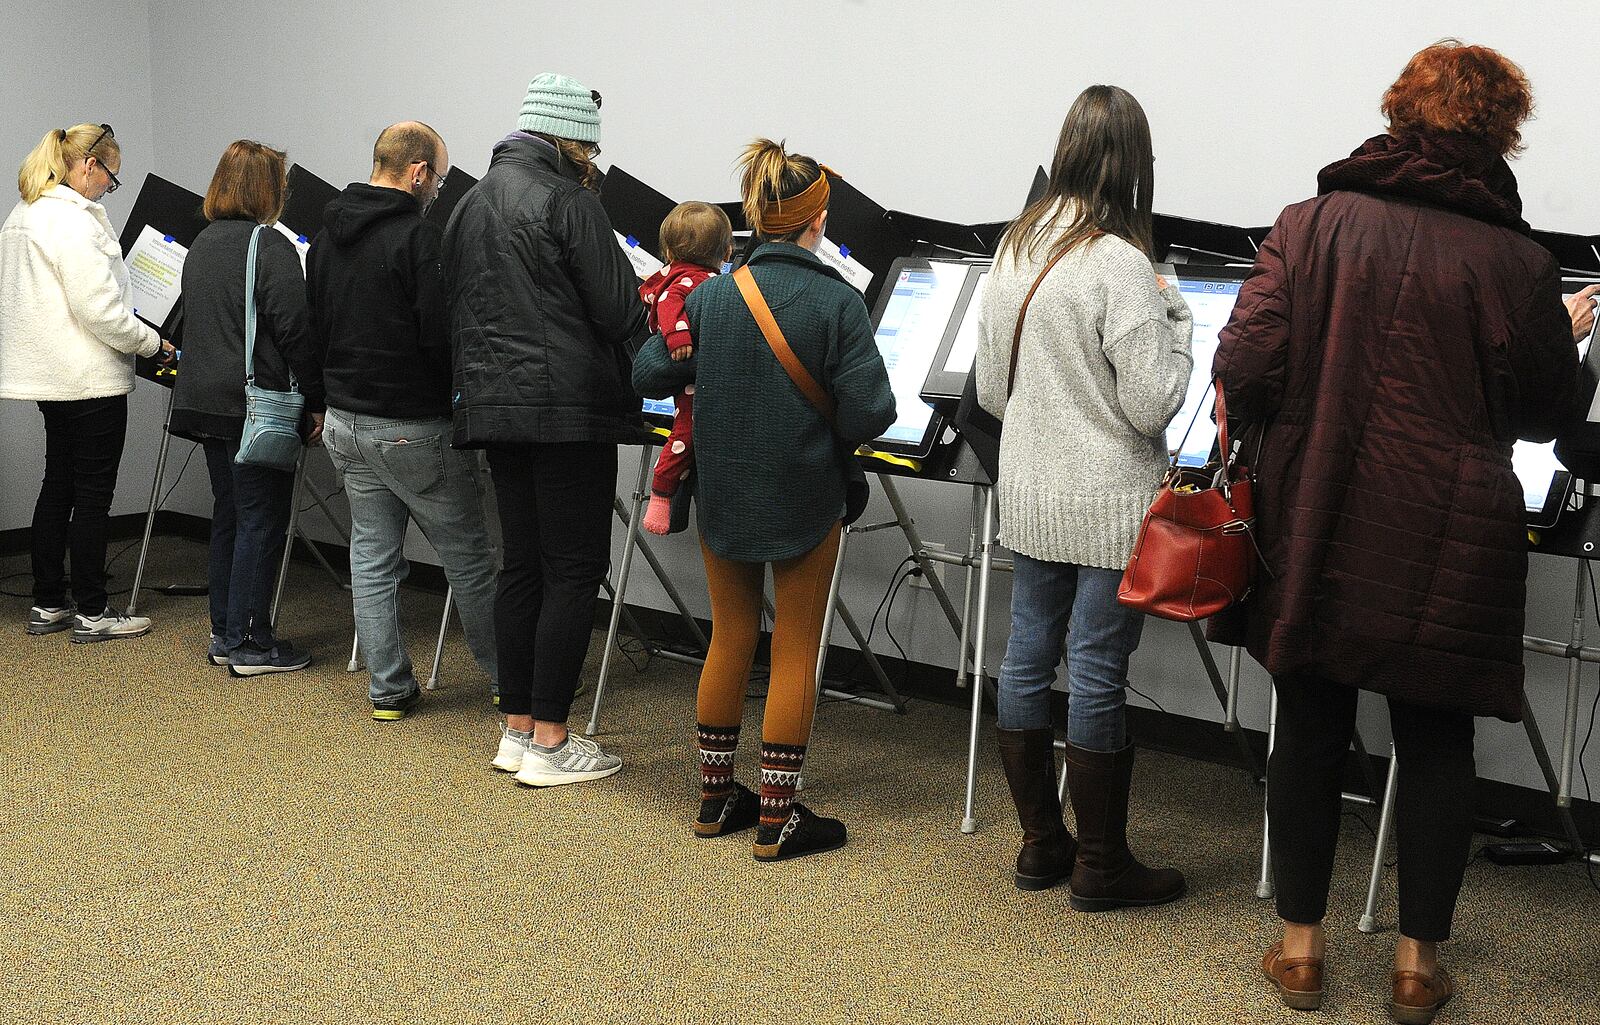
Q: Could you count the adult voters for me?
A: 7